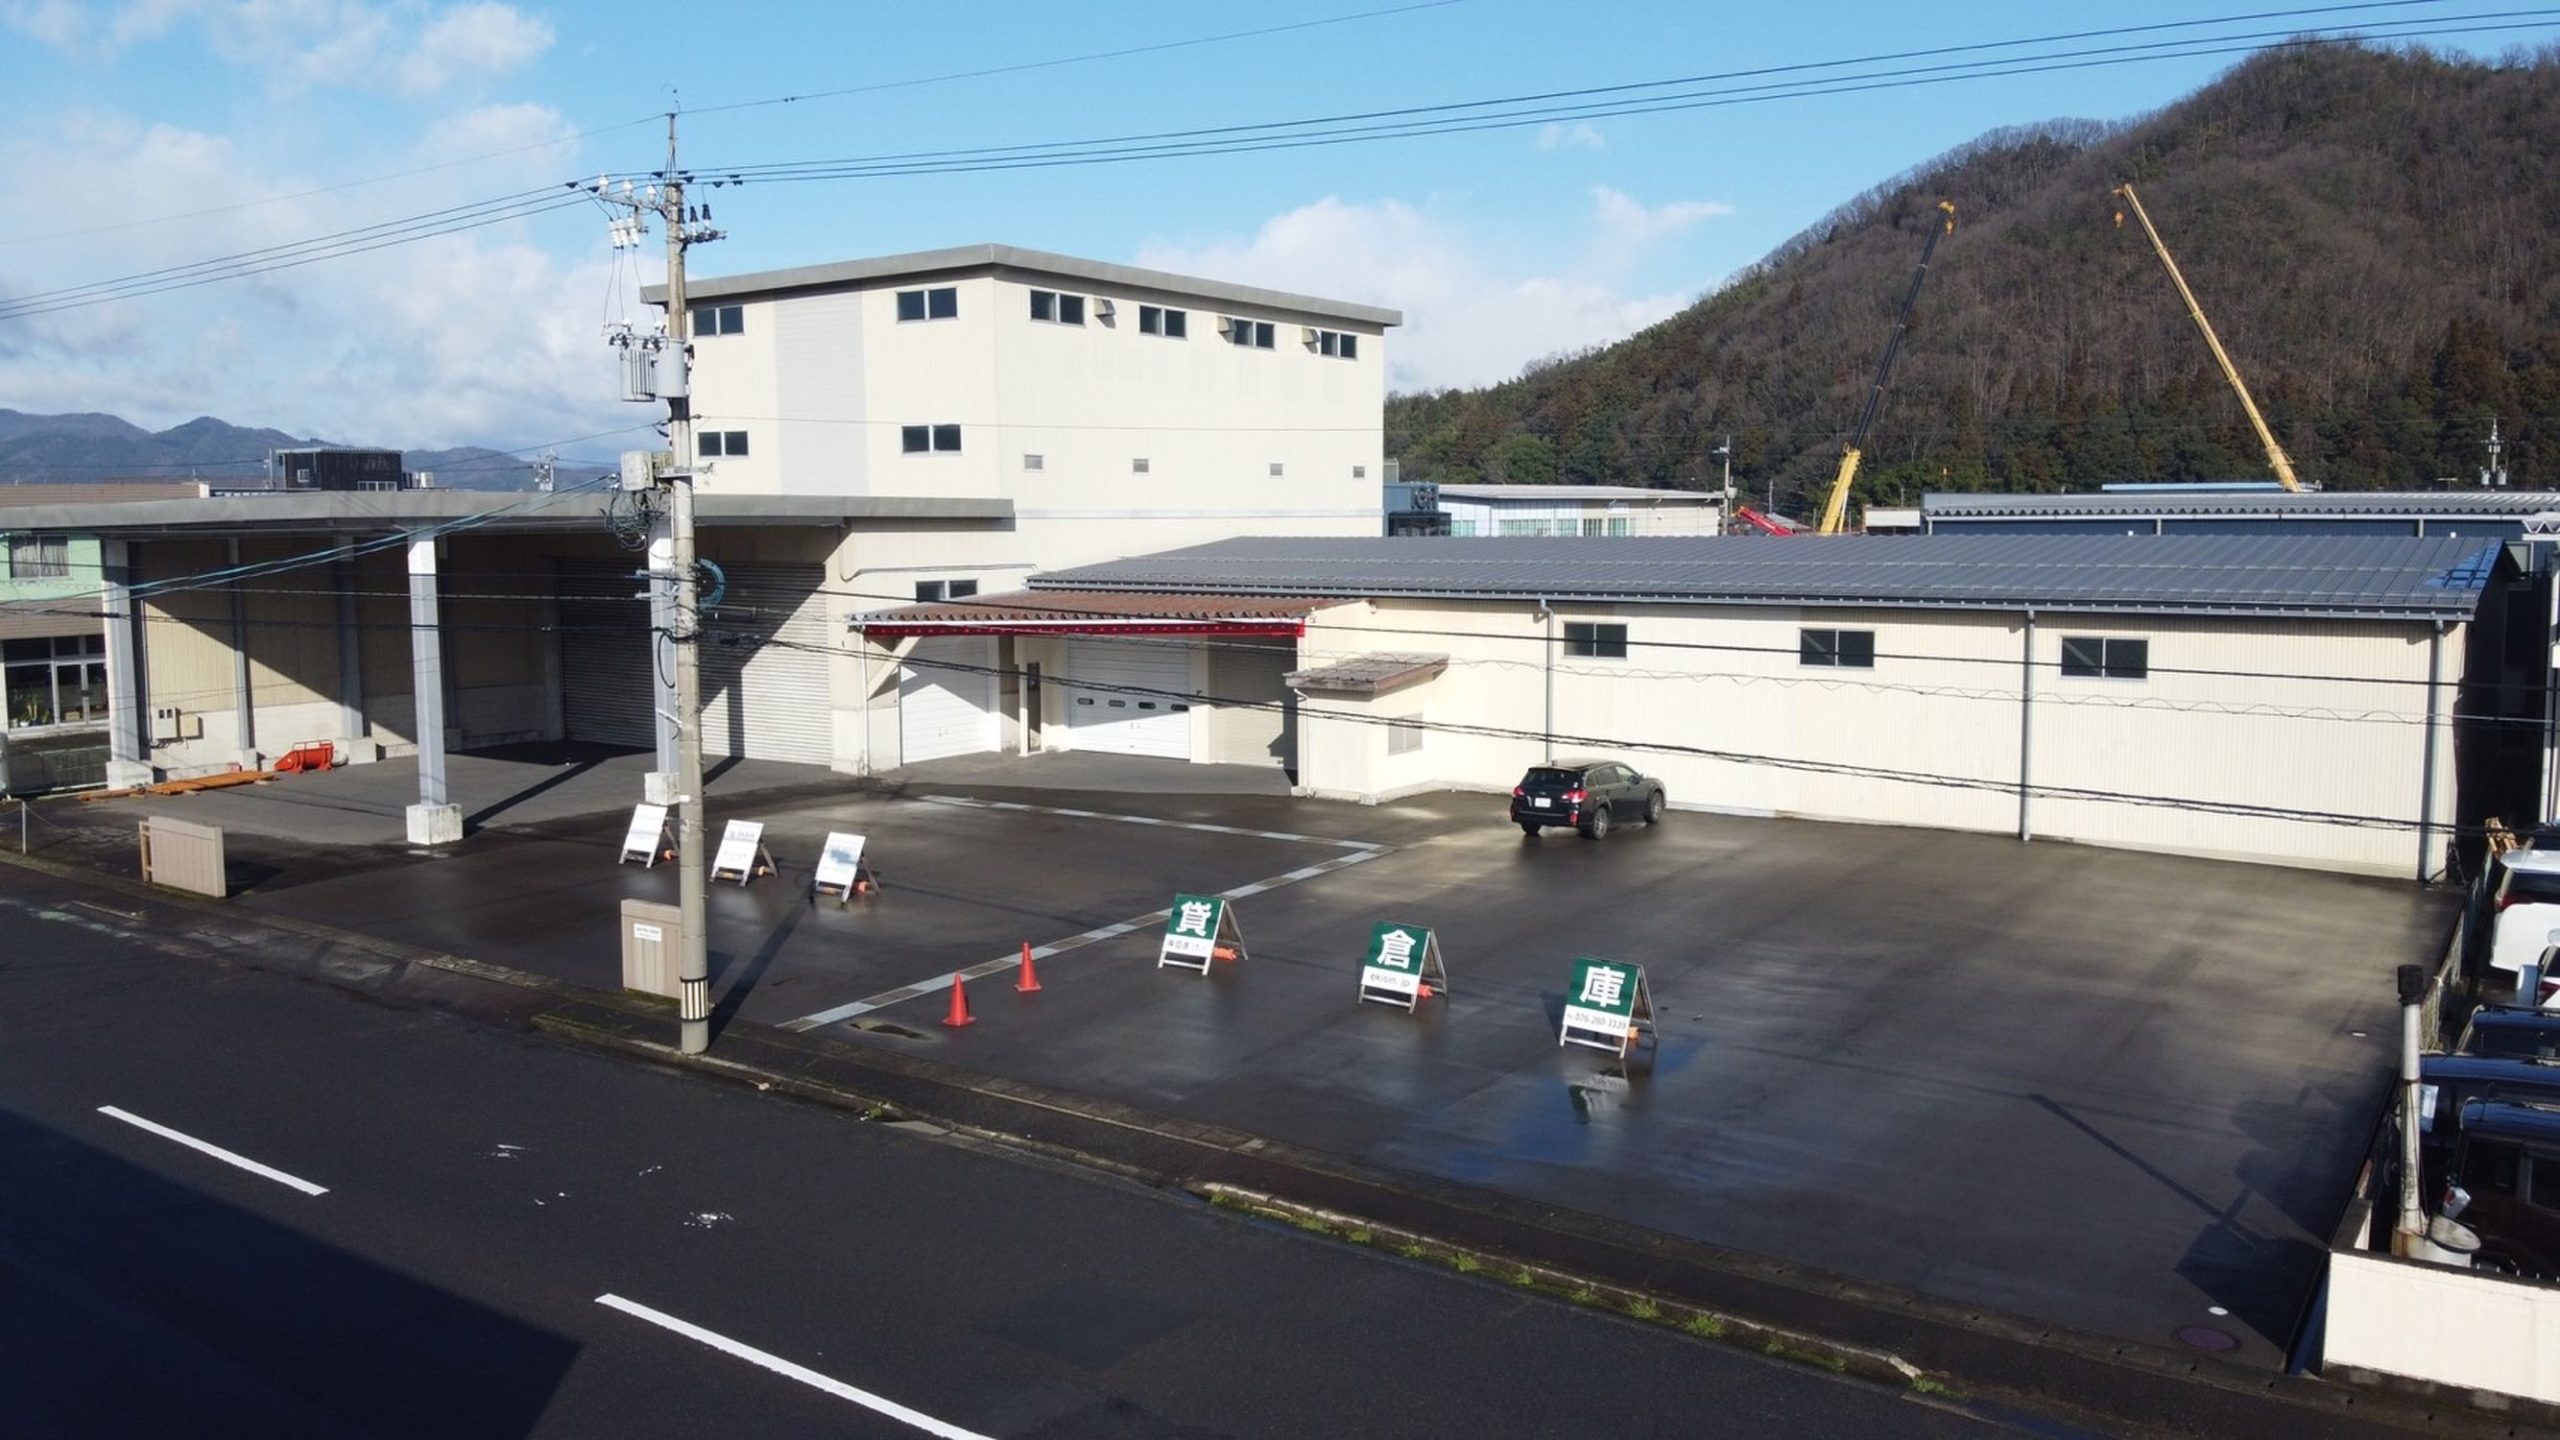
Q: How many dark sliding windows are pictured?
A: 12